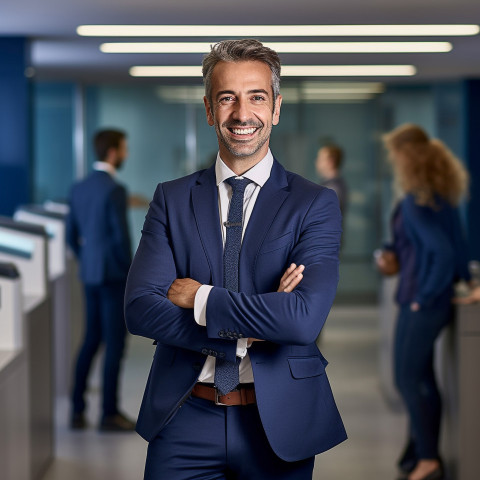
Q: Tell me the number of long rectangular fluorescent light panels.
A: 3